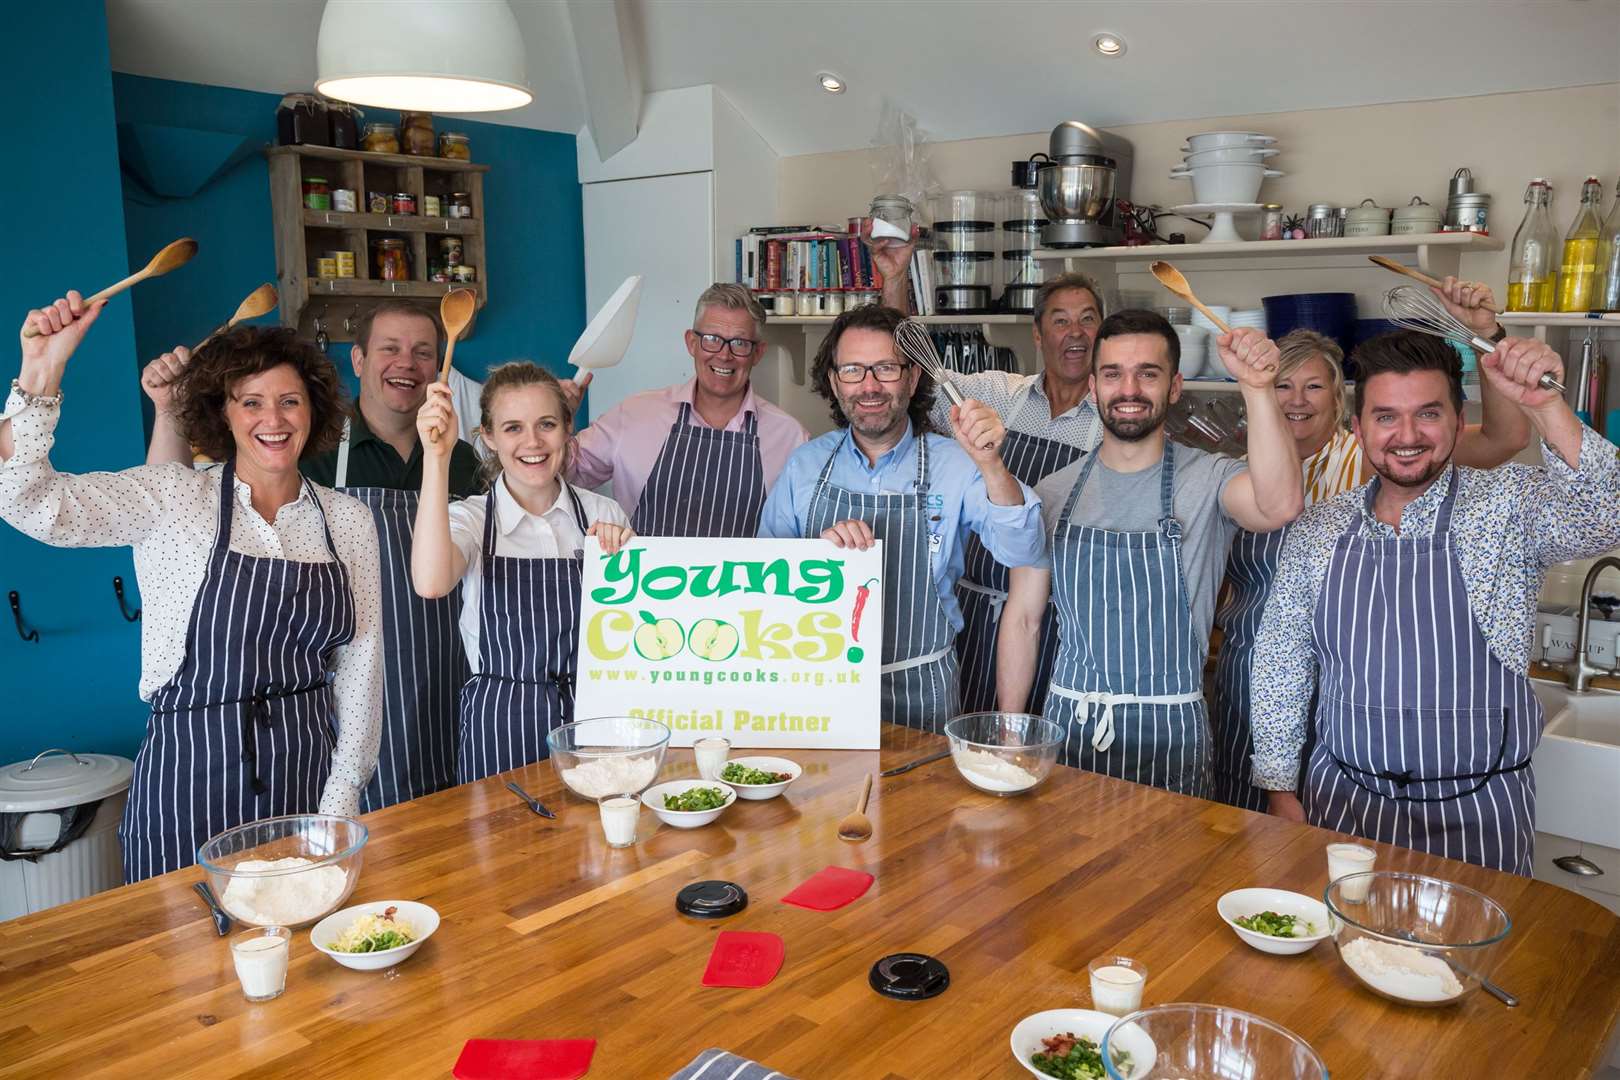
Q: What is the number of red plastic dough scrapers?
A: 3